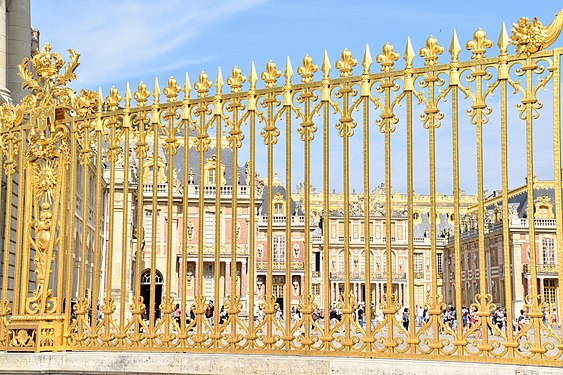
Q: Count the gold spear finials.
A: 12